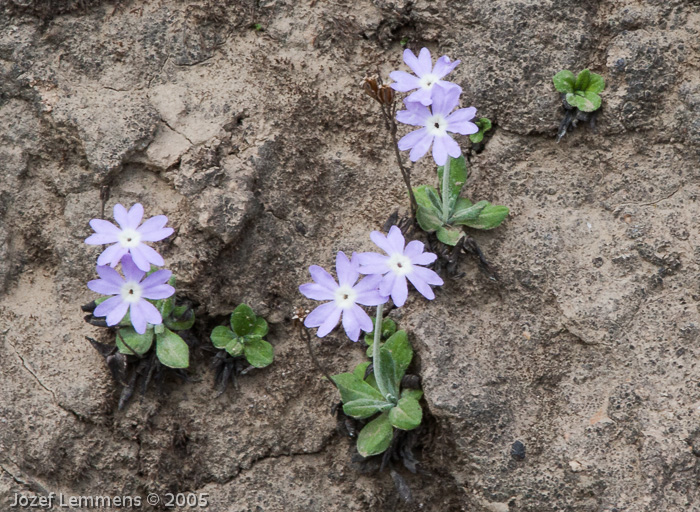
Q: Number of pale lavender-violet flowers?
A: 6